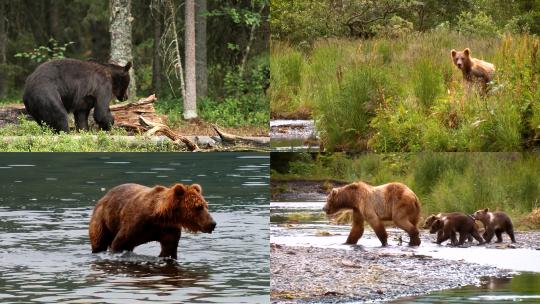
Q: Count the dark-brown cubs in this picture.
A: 3